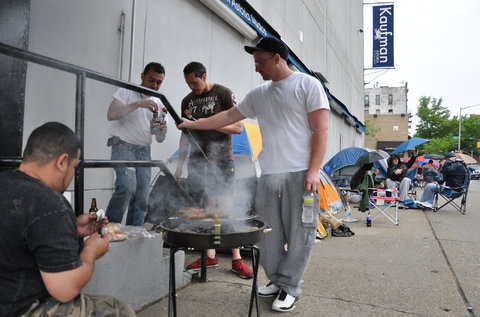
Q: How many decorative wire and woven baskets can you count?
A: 0